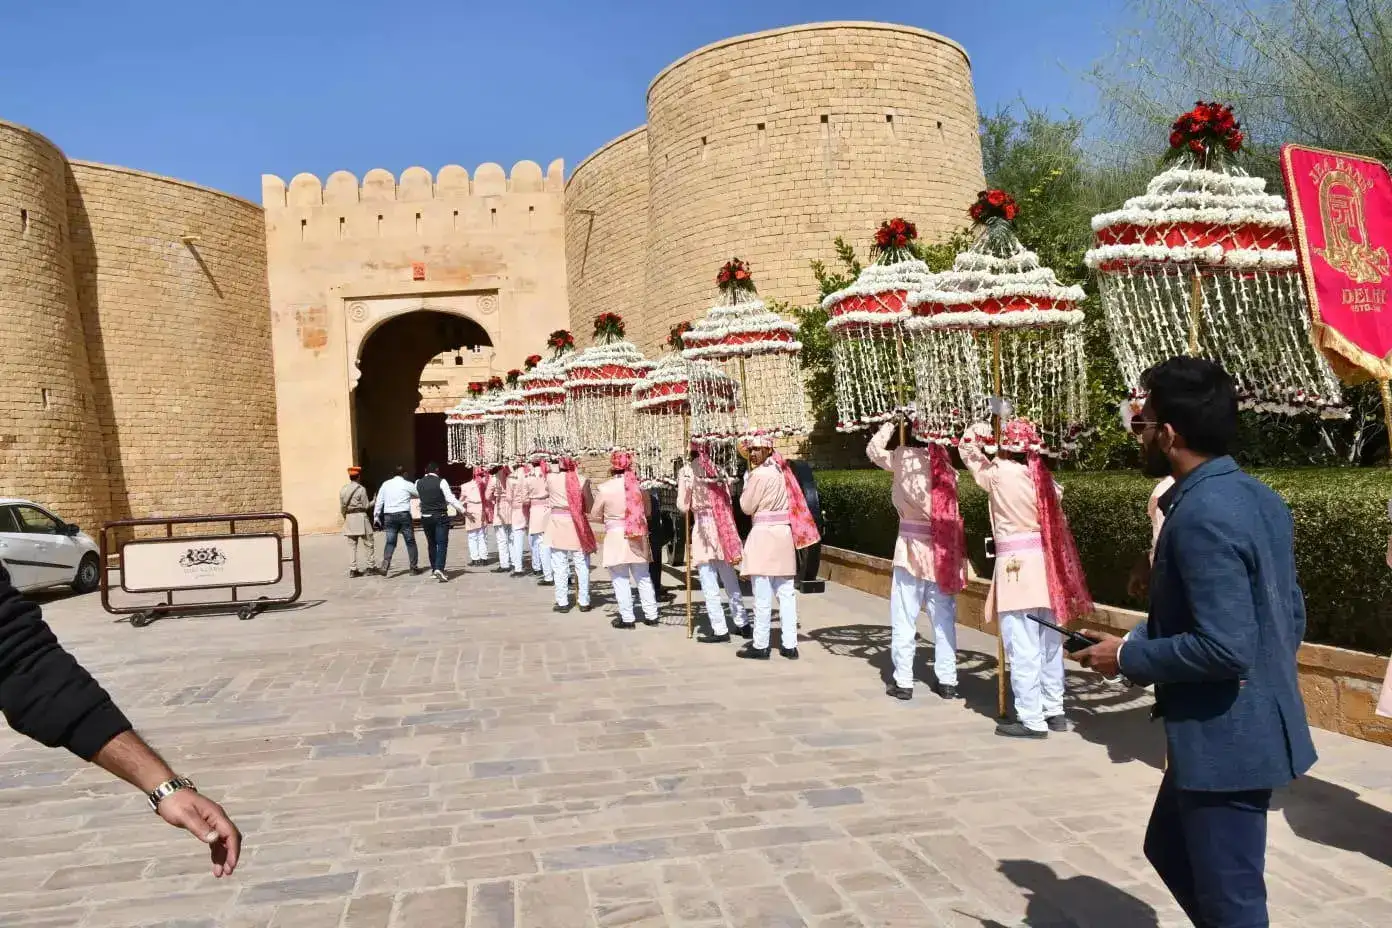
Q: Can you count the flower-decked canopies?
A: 11